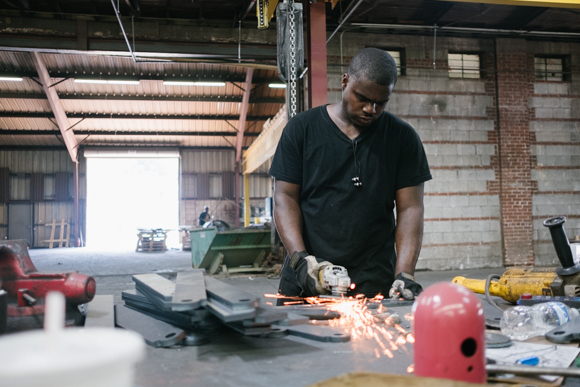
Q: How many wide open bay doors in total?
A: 1